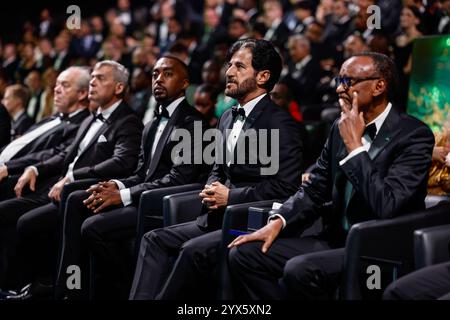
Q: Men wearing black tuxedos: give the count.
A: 5